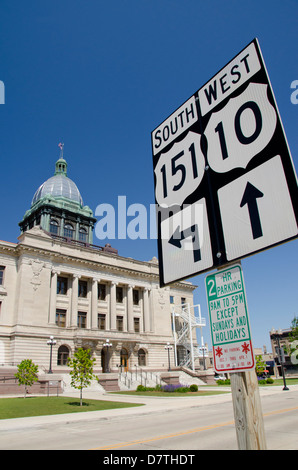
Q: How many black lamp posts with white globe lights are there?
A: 4